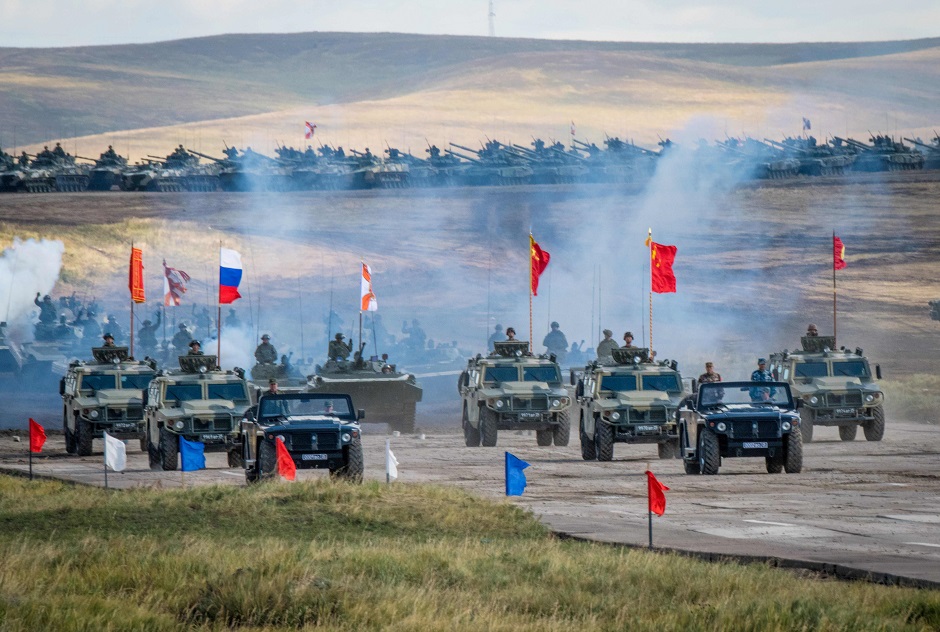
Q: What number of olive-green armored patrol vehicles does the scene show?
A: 5